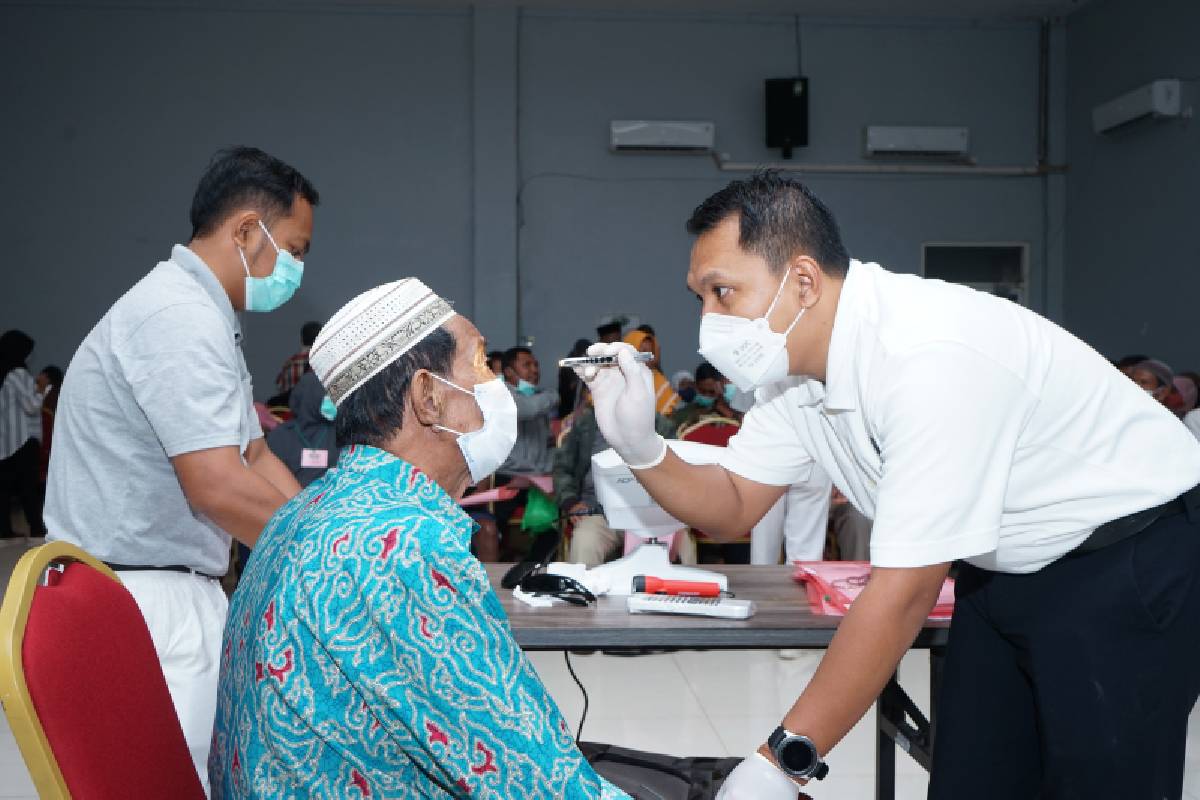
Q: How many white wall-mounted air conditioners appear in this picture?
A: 3